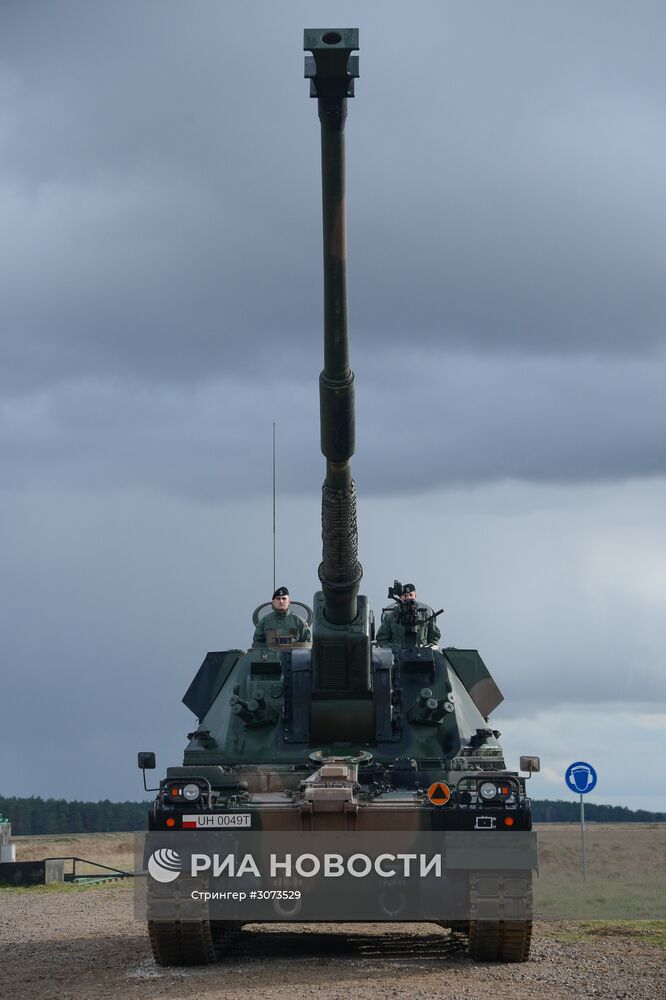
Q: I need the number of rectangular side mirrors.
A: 2